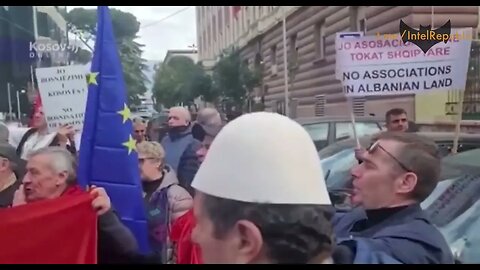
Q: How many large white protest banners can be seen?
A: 2